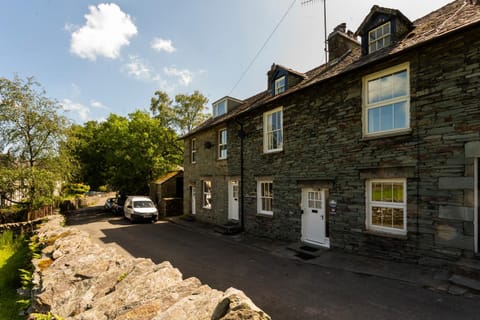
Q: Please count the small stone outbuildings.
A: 1